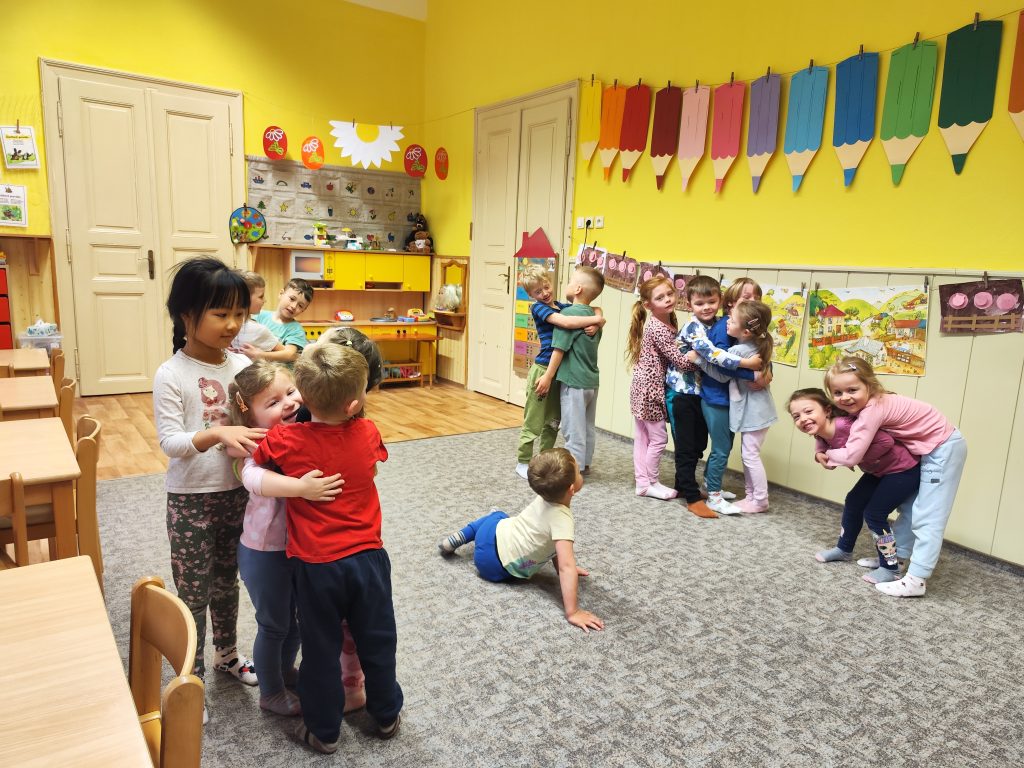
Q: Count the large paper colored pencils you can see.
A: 12